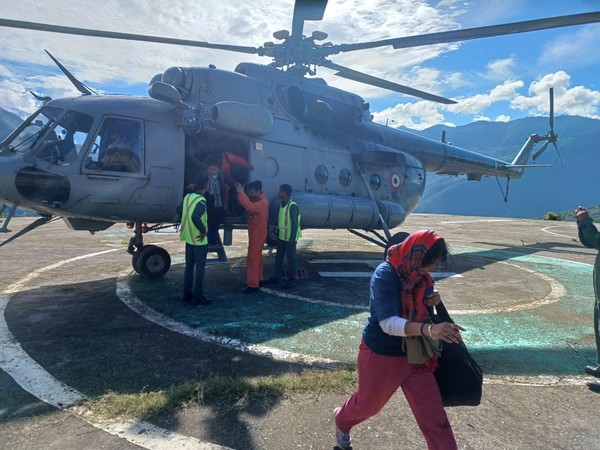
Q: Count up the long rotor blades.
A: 4